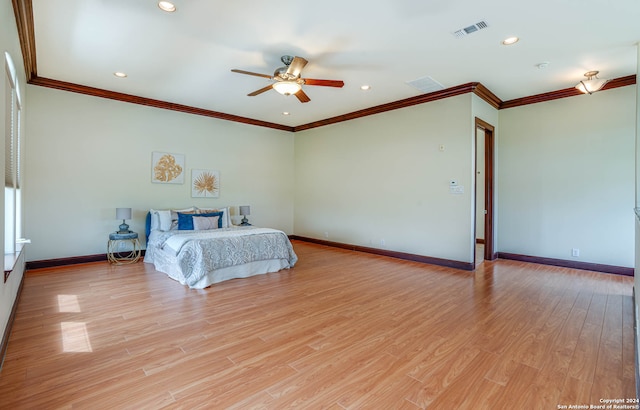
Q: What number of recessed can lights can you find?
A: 5